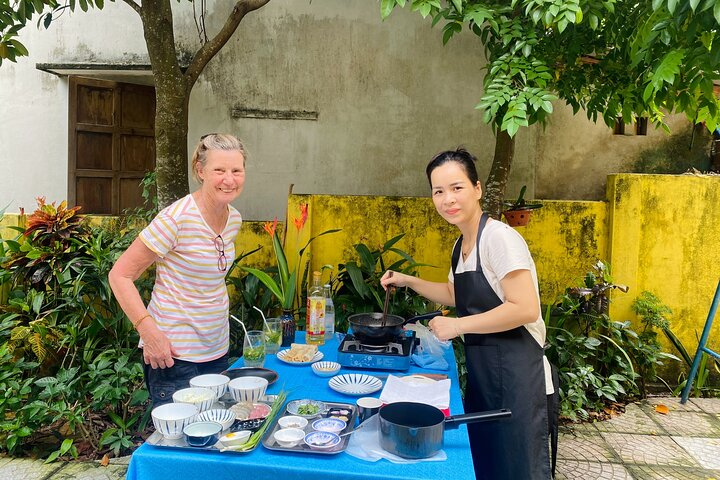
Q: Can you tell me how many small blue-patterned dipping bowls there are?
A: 2